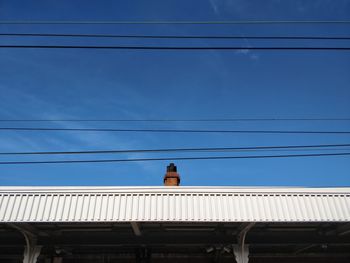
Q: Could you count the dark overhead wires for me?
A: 7